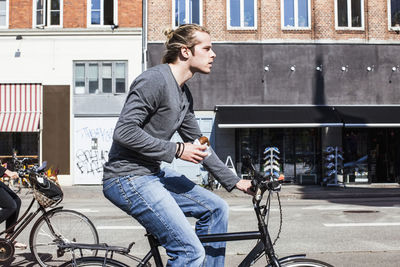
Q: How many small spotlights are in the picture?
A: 6